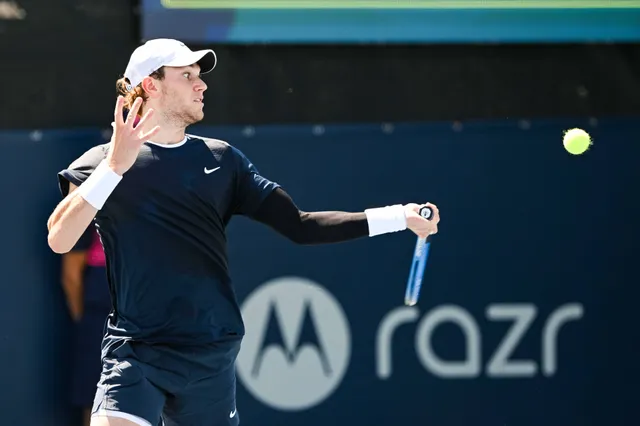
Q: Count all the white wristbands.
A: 2